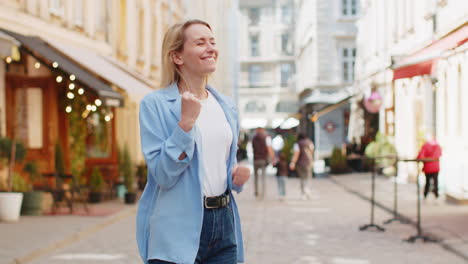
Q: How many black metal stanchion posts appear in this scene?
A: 3